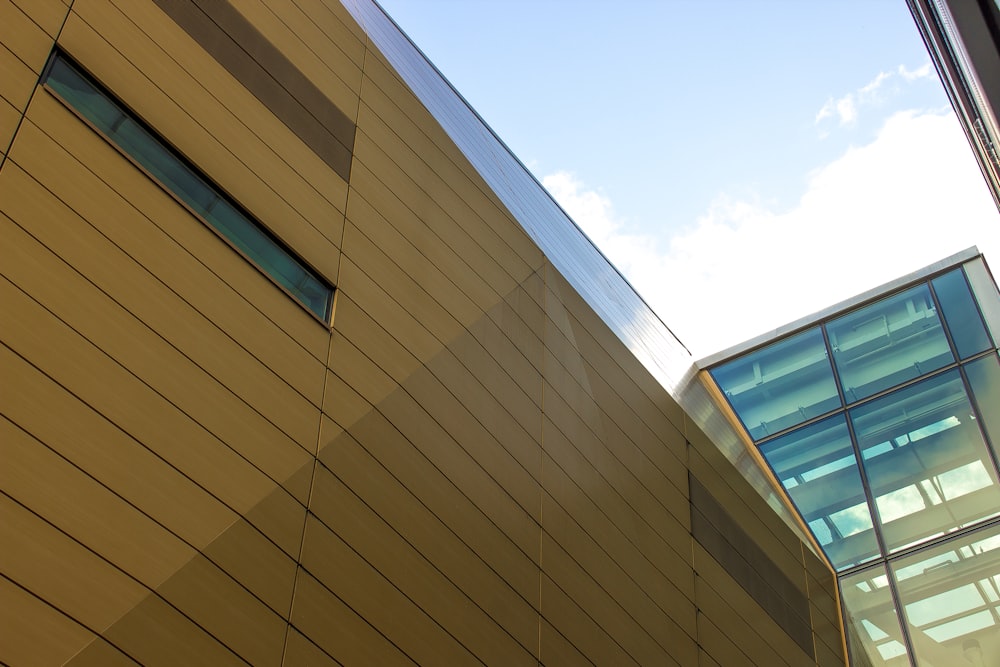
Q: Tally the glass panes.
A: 9